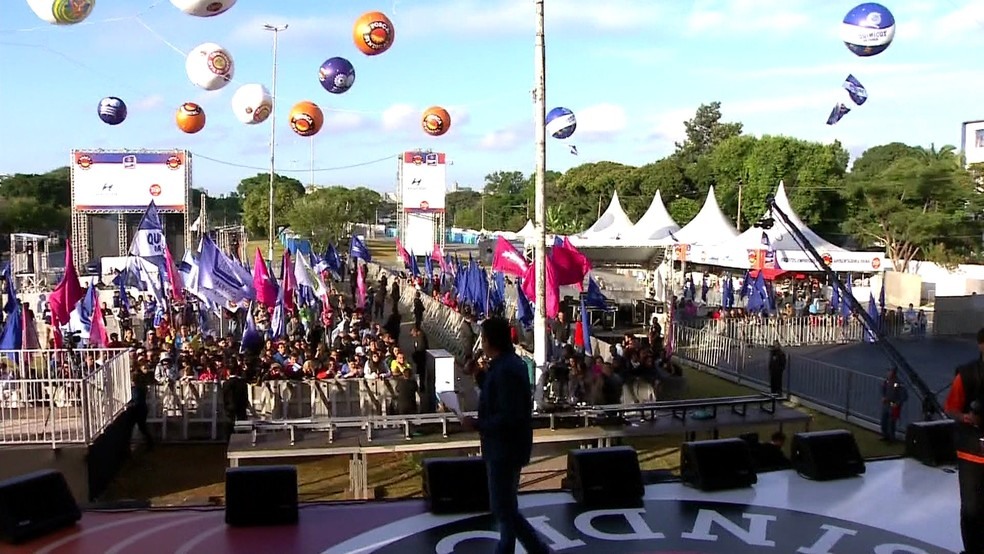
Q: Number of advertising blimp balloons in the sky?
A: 12